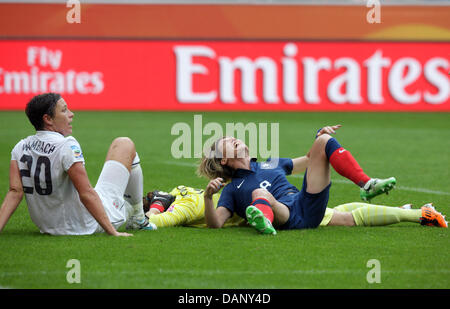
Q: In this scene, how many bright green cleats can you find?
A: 2